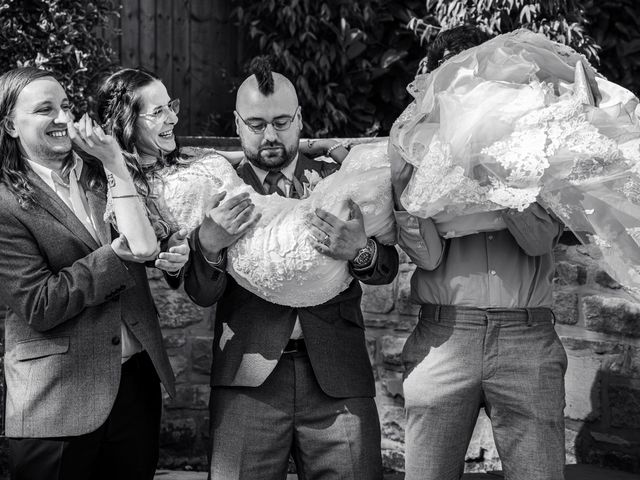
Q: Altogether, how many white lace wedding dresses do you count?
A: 1